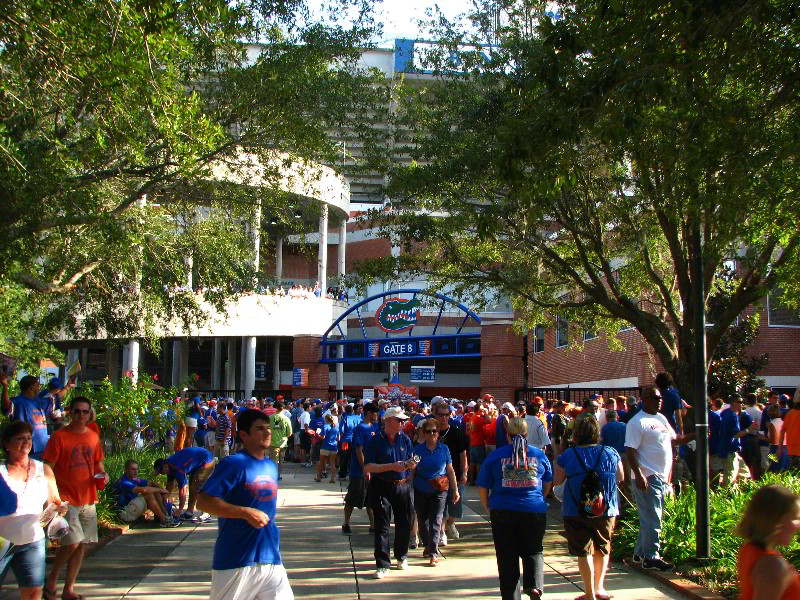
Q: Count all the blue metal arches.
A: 1